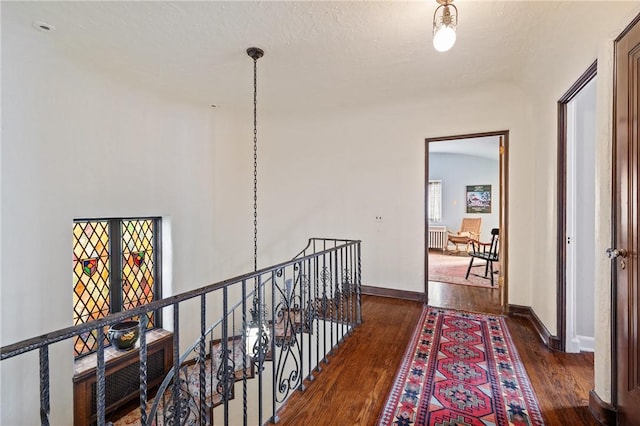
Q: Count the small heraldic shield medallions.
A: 2